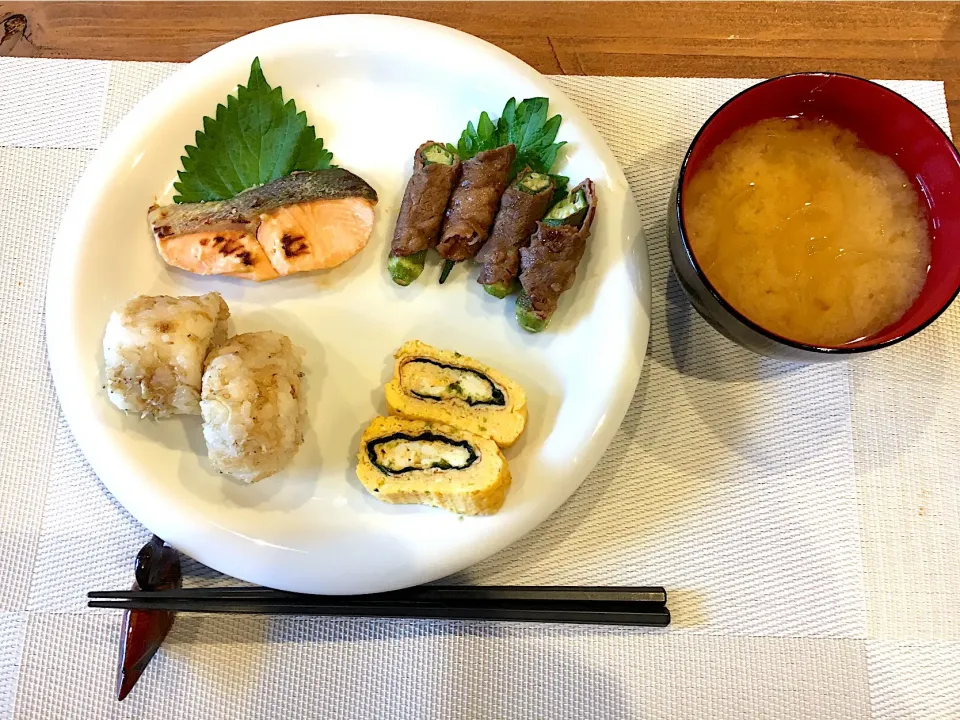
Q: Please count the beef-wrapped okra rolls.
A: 4